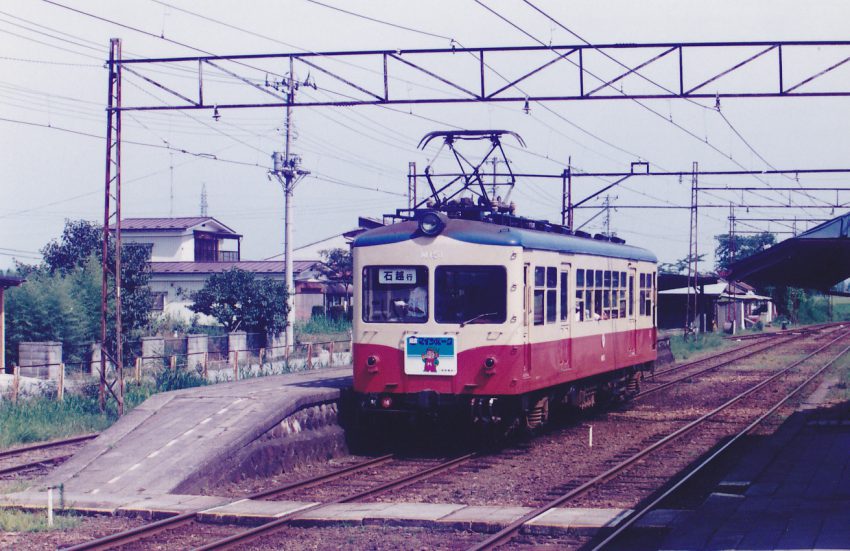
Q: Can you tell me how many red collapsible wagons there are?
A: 0